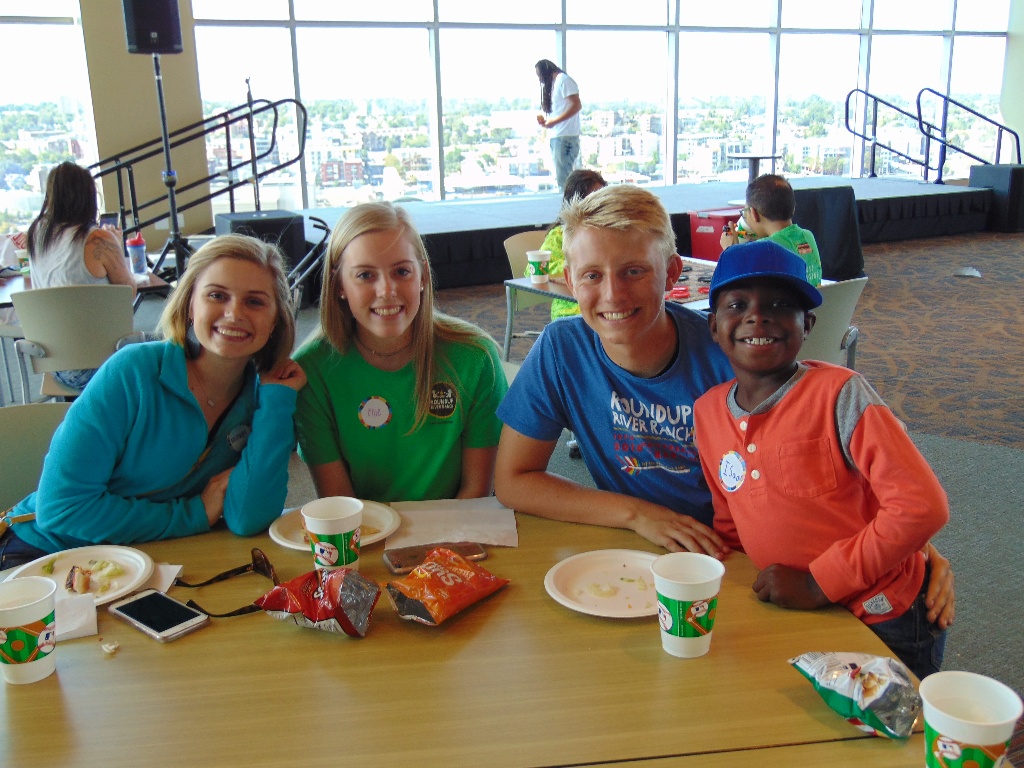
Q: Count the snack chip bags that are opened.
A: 3